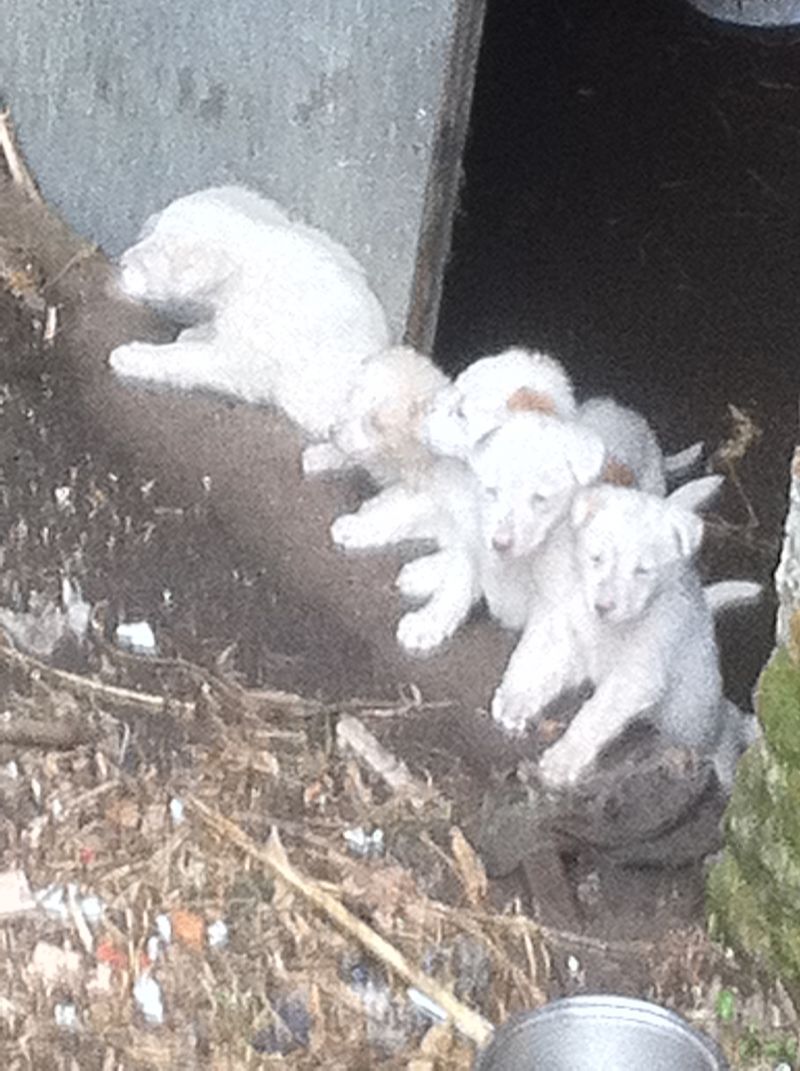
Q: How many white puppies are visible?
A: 5